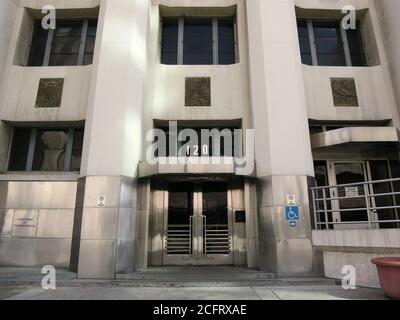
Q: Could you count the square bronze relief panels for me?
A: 3